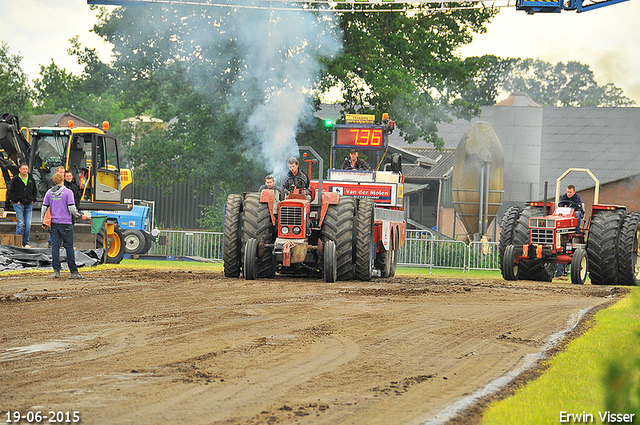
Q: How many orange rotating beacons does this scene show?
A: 3